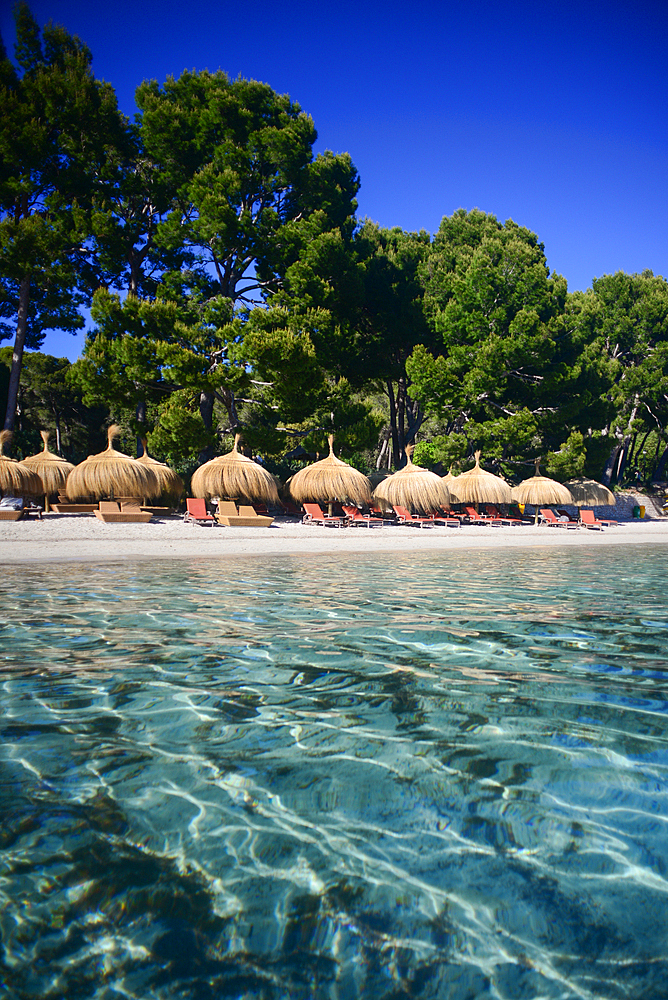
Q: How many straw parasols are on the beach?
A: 11